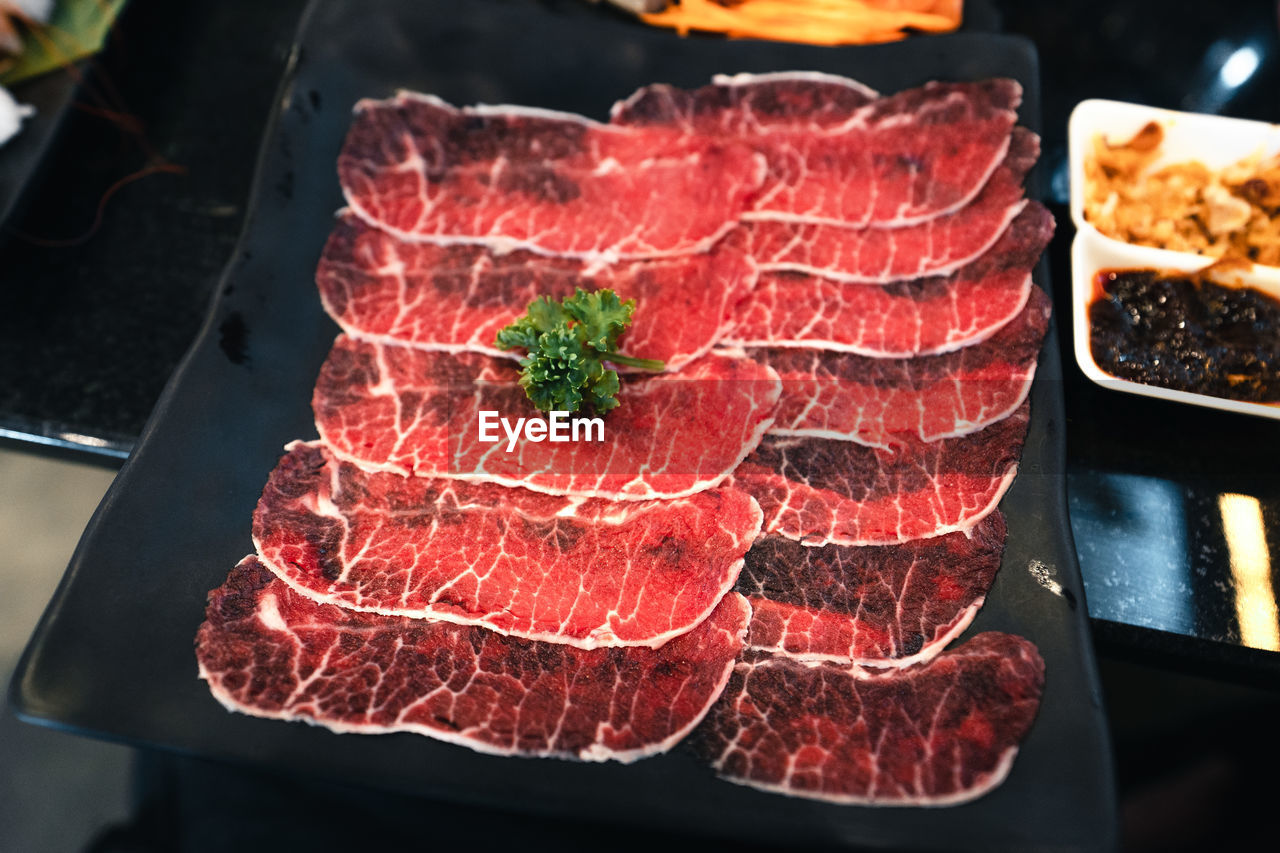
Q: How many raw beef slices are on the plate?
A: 12